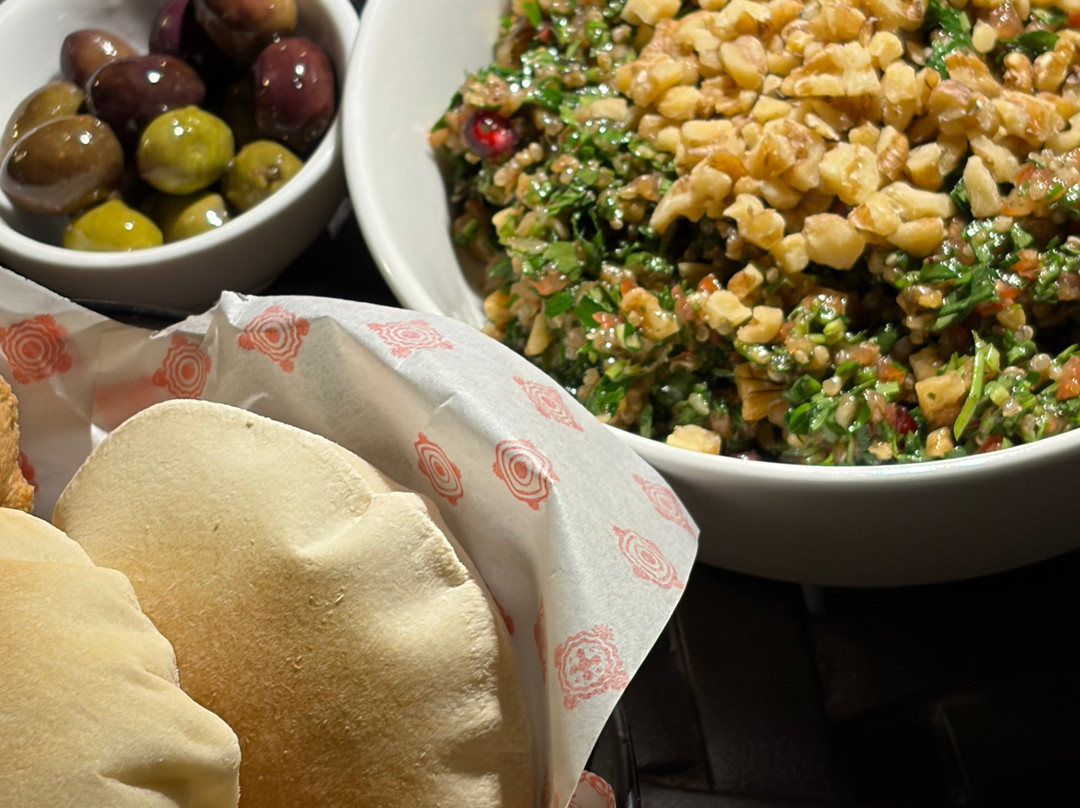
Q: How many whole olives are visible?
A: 11